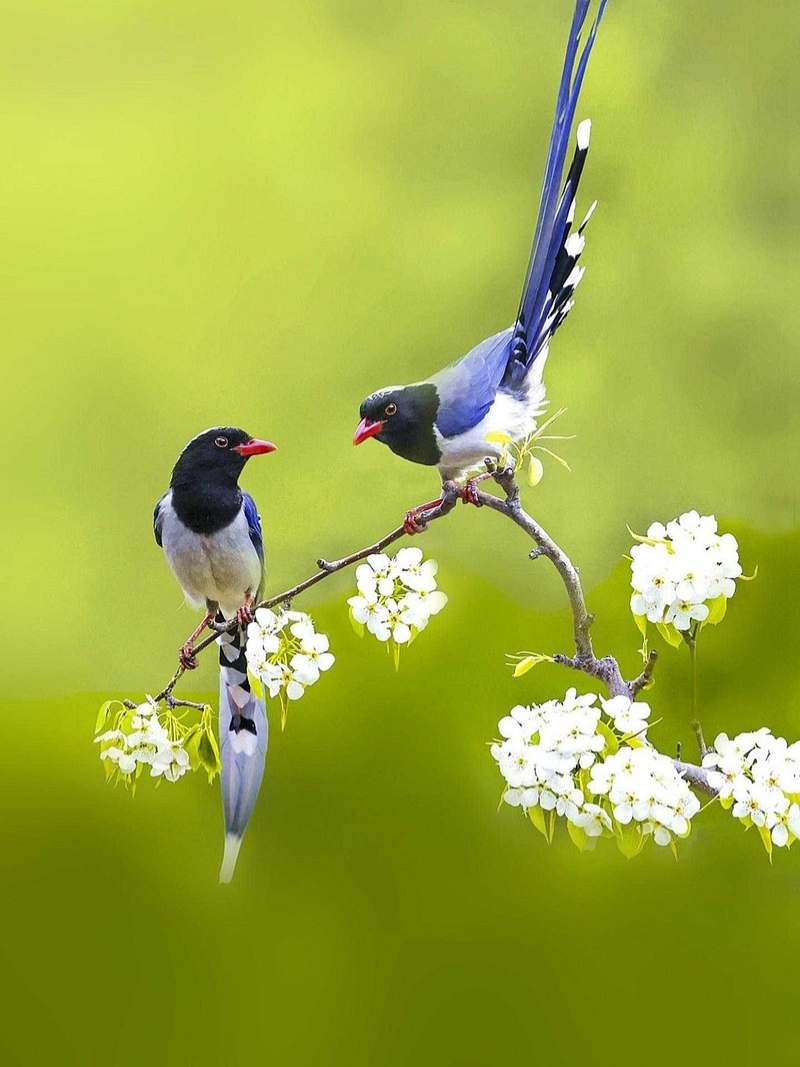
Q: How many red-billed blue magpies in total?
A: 2